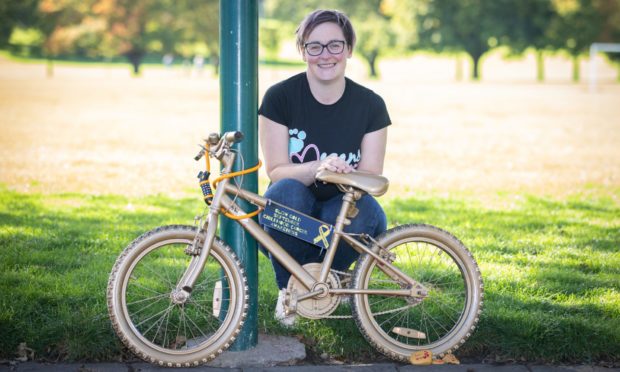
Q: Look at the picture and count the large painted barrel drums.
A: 0